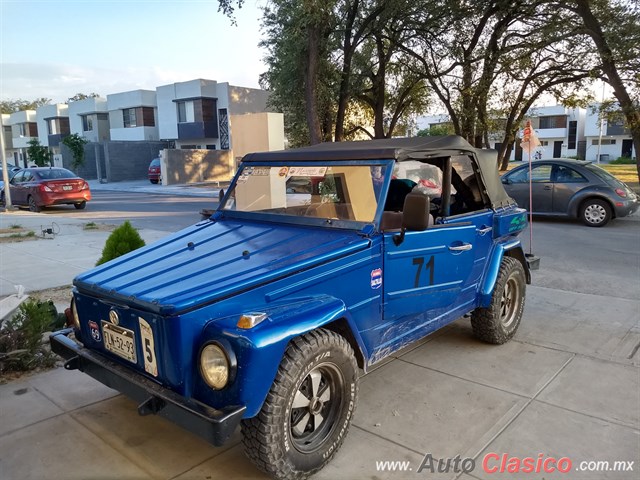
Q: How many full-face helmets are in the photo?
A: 0